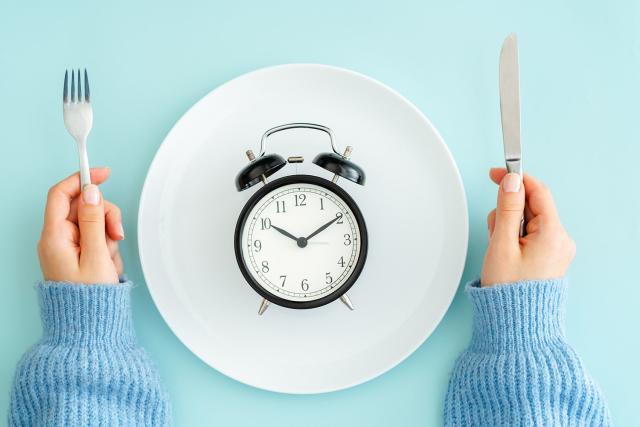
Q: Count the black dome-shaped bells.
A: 2